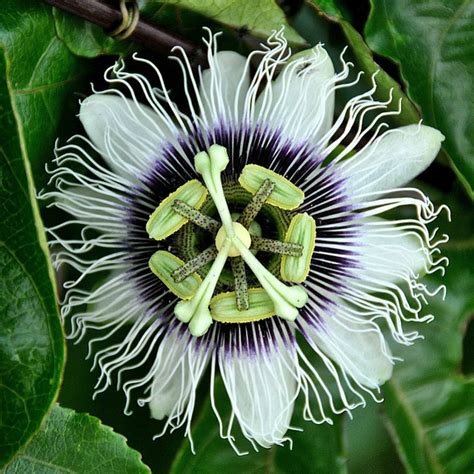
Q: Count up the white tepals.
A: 10